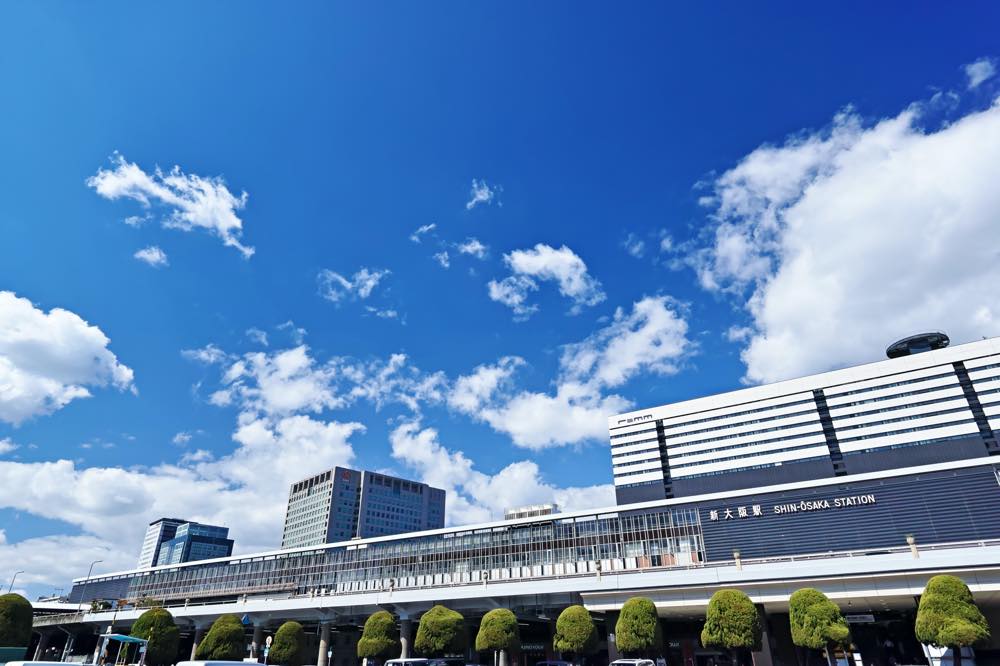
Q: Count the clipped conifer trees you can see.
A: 12